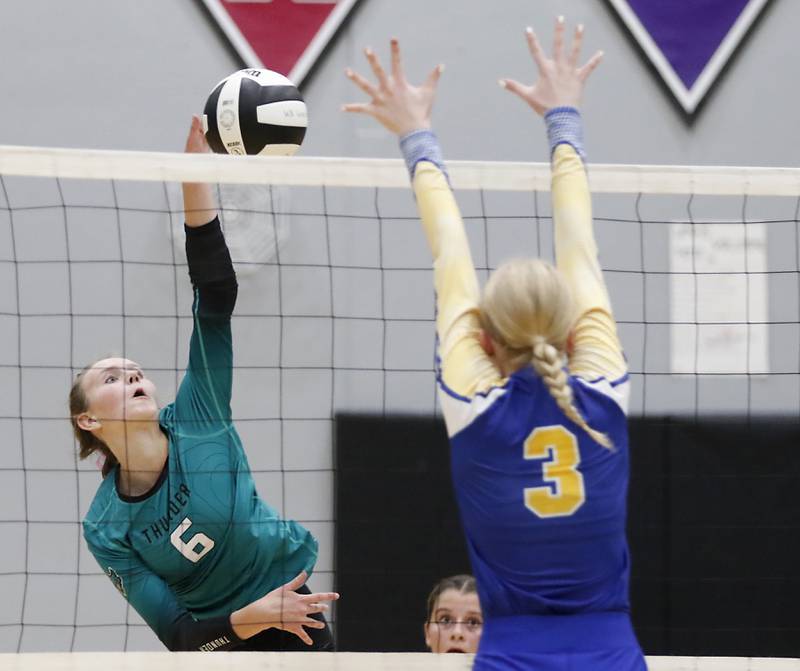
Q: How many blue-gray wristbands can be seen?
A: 2